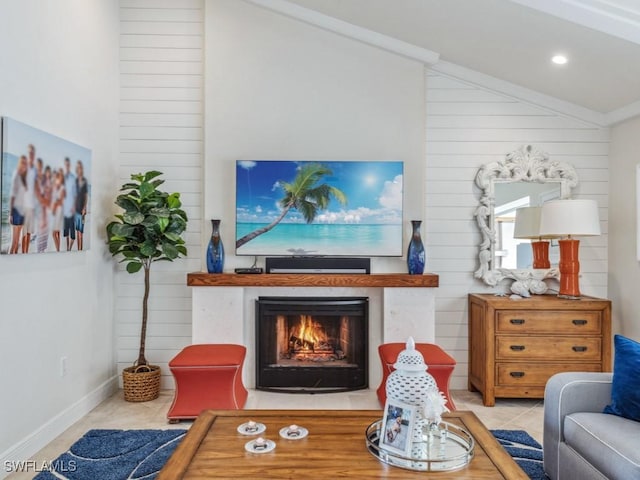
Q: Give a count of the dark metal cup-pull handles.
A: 5